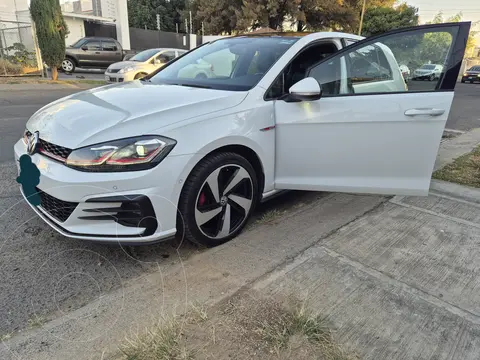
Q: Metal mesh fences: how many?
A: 1